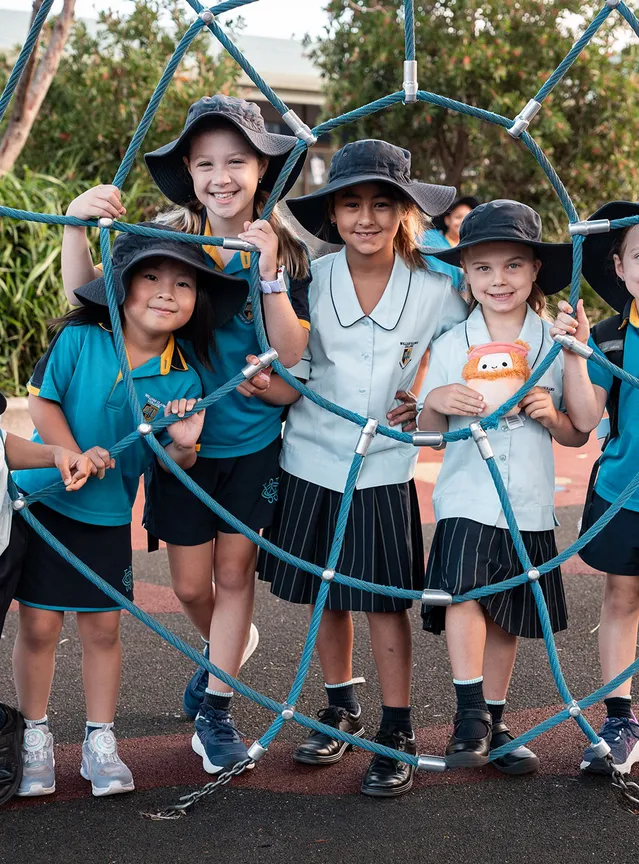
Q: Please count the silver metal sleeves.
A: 14